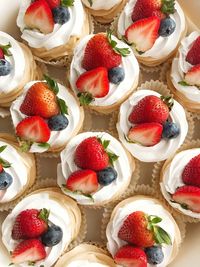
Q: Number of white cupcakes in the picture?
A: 14